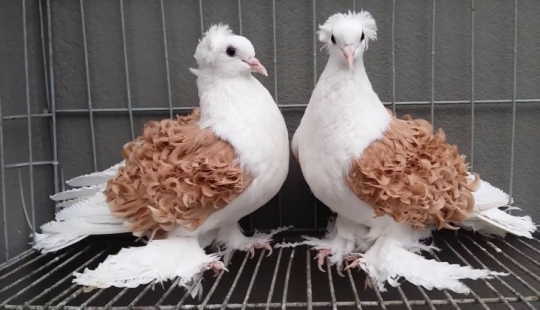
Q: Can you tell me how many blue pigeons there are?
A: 0